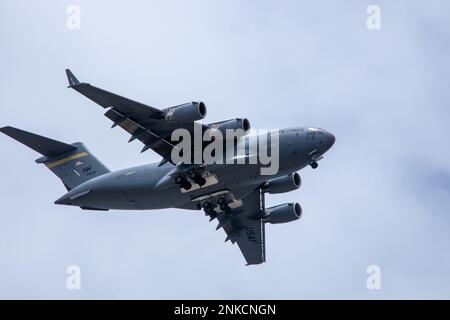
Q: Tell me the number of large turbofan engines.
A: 4